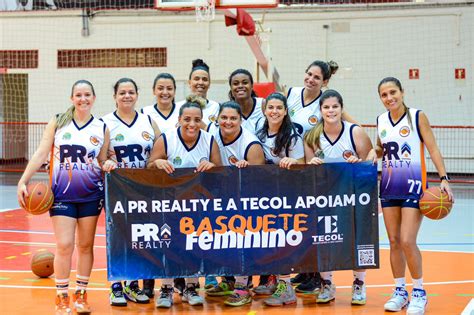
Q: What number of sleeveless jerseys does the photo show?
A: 11